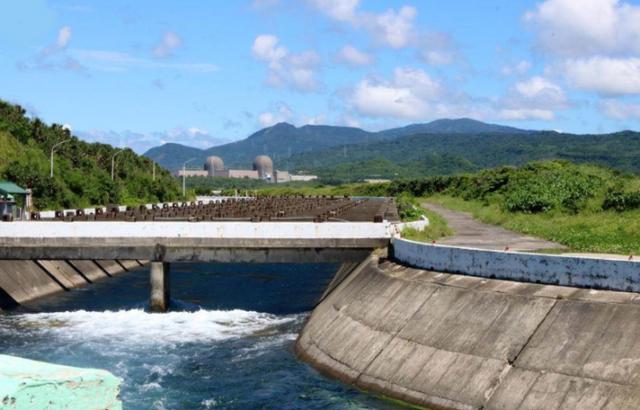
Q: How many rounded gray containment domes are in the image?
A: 2